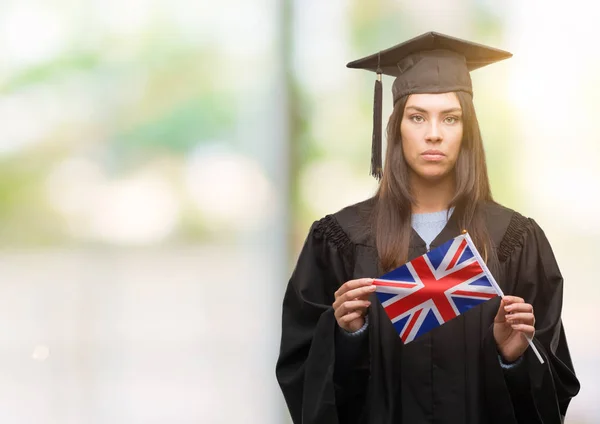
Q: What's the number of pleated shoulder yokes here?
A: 2